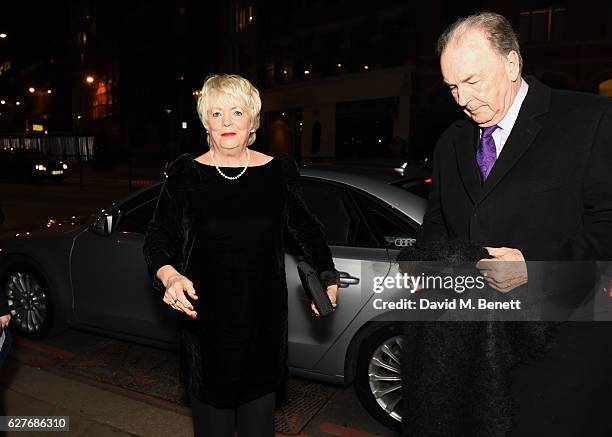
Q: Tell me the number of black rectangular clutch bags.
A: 1